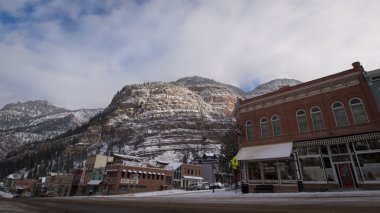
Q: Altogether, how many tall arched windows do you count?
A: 7